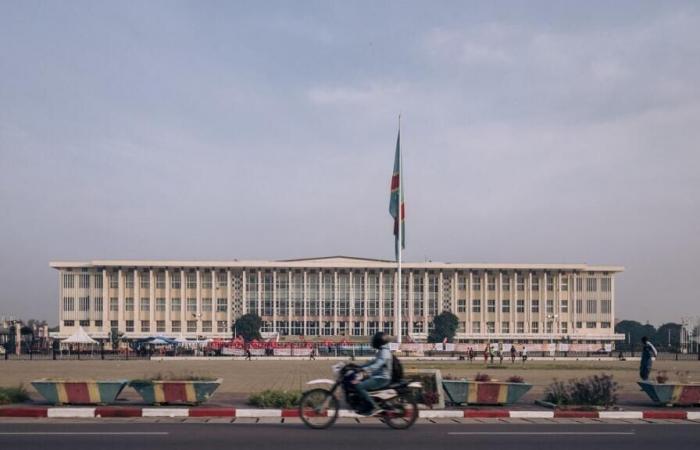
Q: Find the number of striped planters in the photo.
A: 4